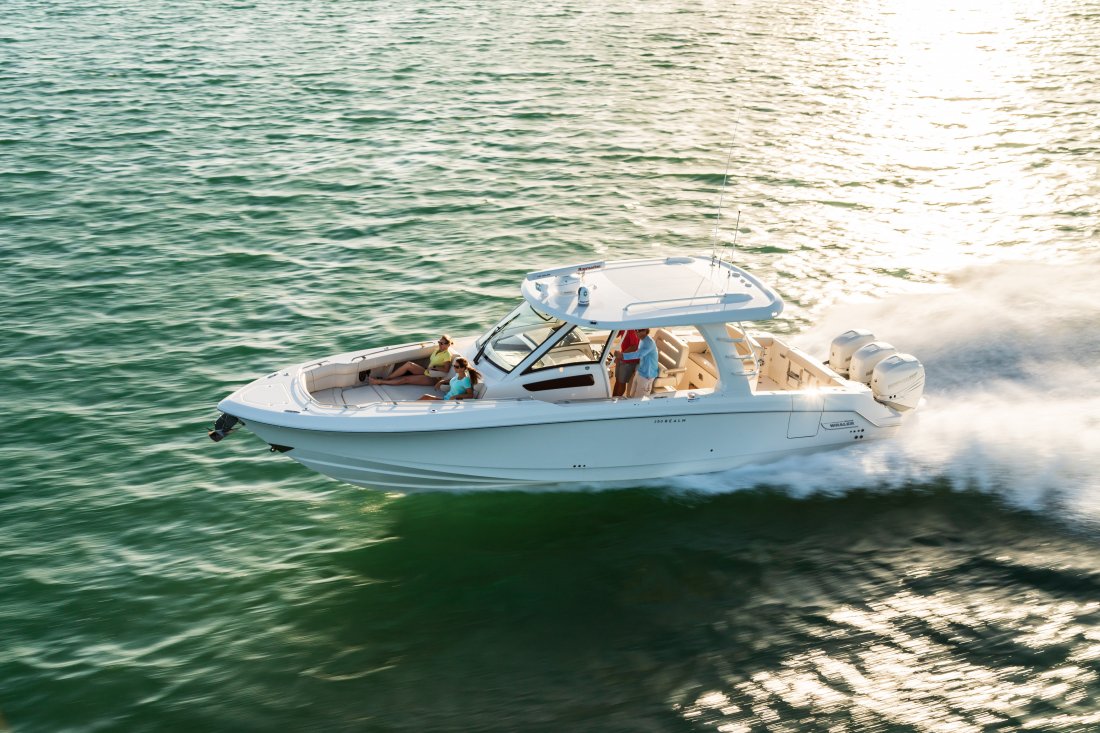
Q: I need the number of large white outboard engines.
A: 3